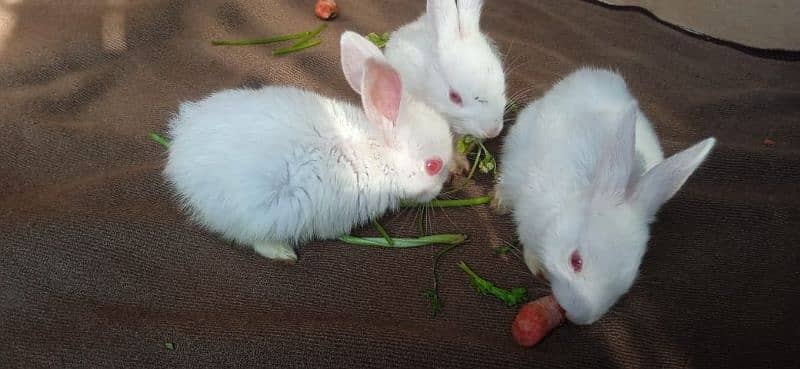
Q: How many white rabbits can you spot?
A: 3